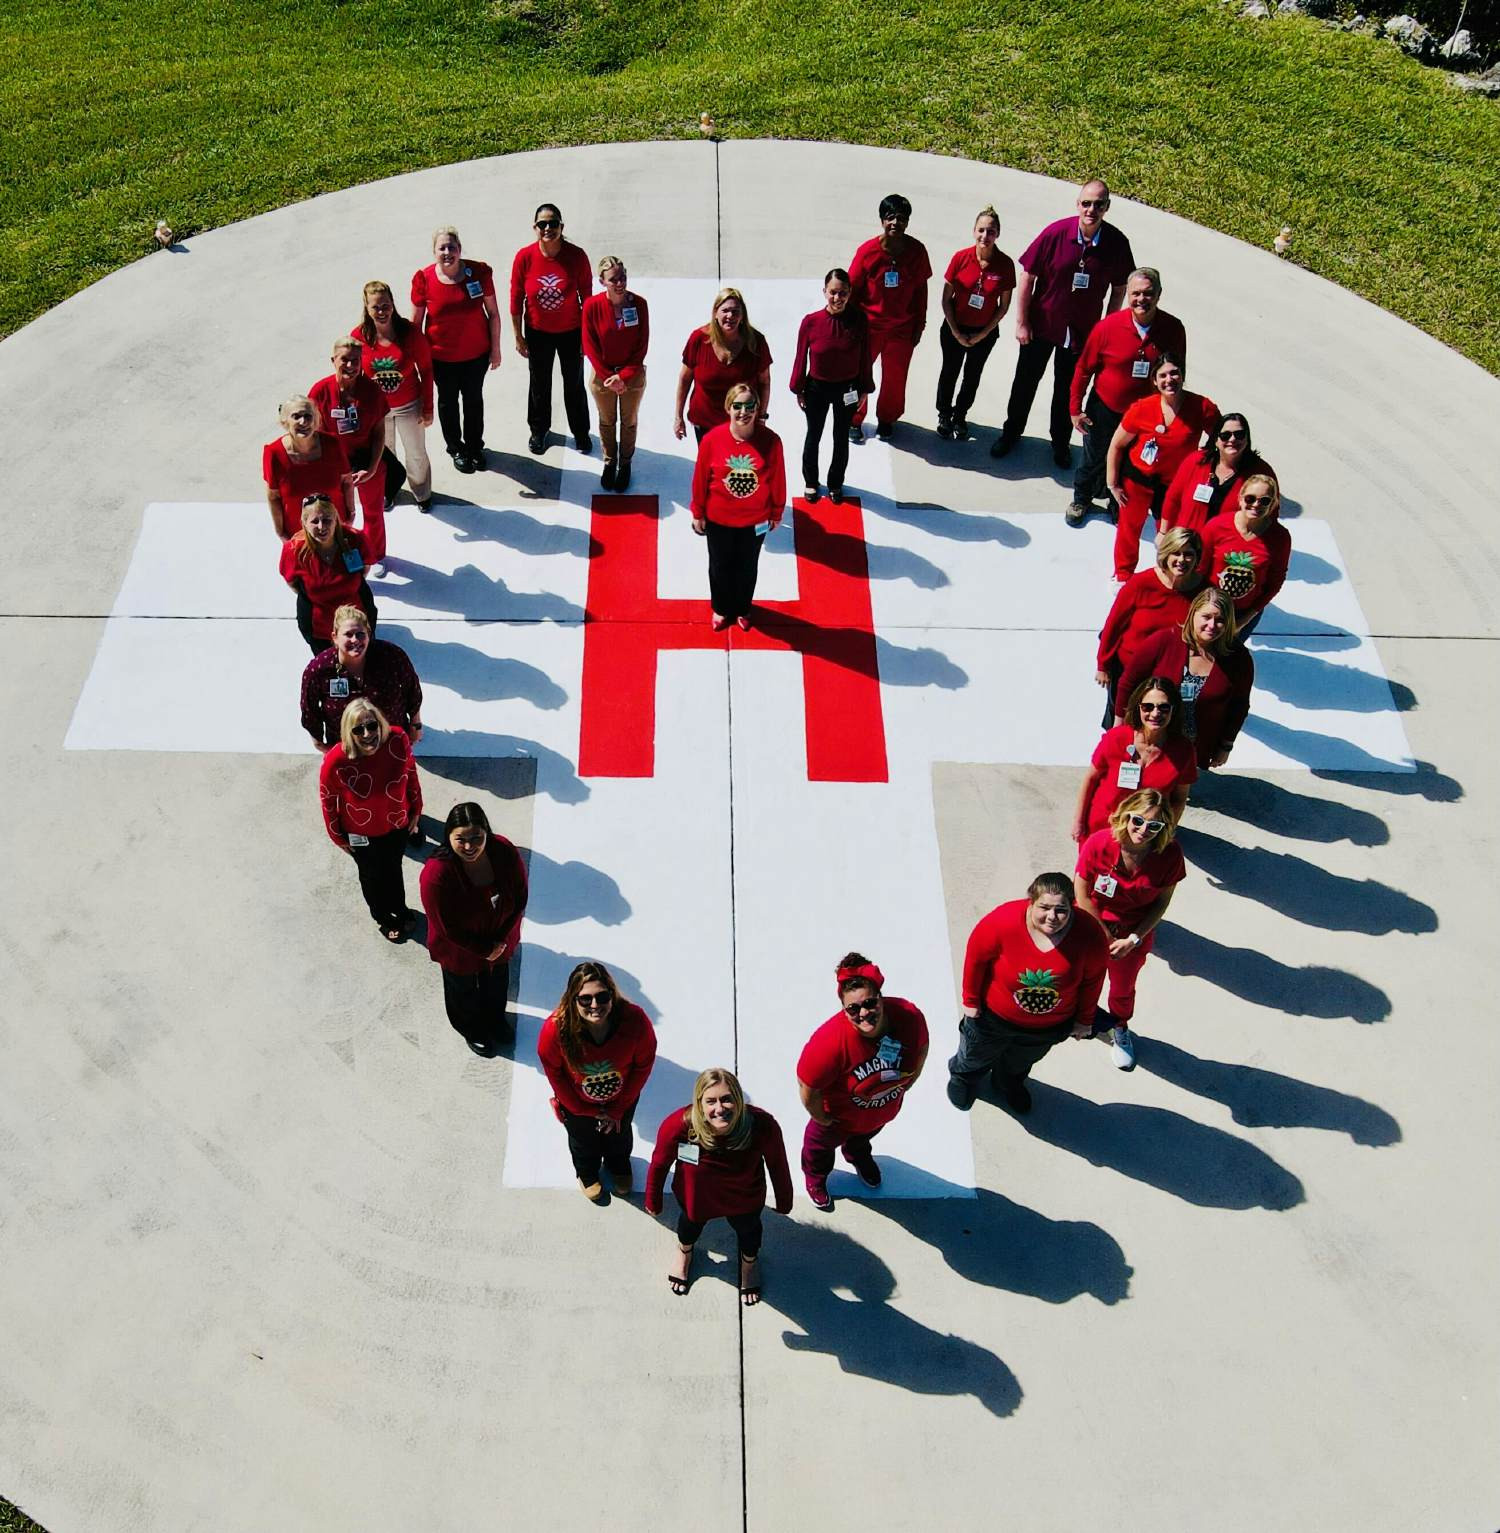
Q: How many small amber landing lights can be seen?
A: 3